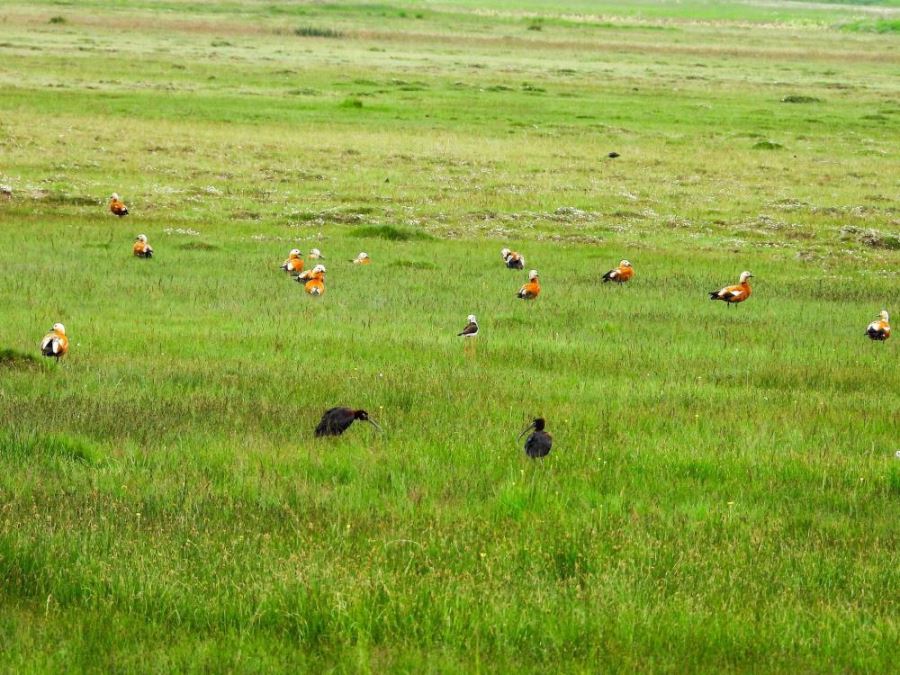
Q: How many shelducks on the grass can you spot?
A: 13